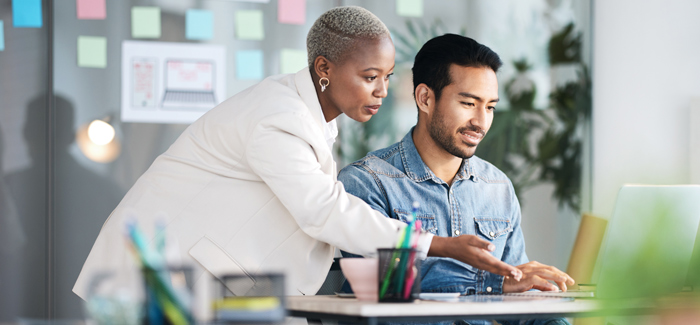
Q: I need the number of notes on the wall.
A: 11